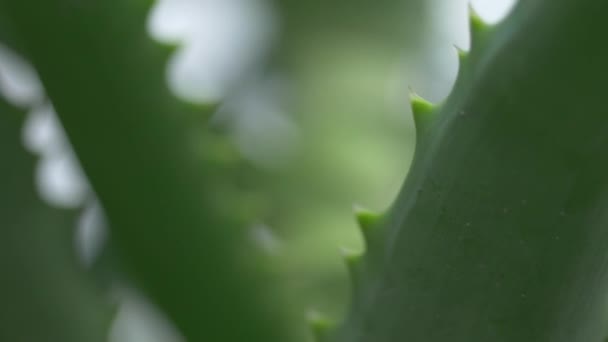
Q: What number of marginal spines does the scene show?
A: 6